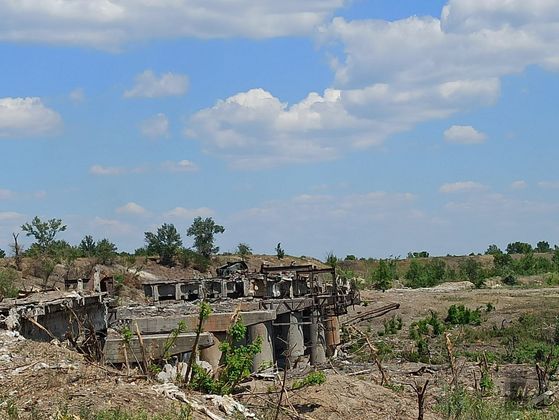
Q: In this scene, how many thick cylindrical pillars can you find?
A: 5